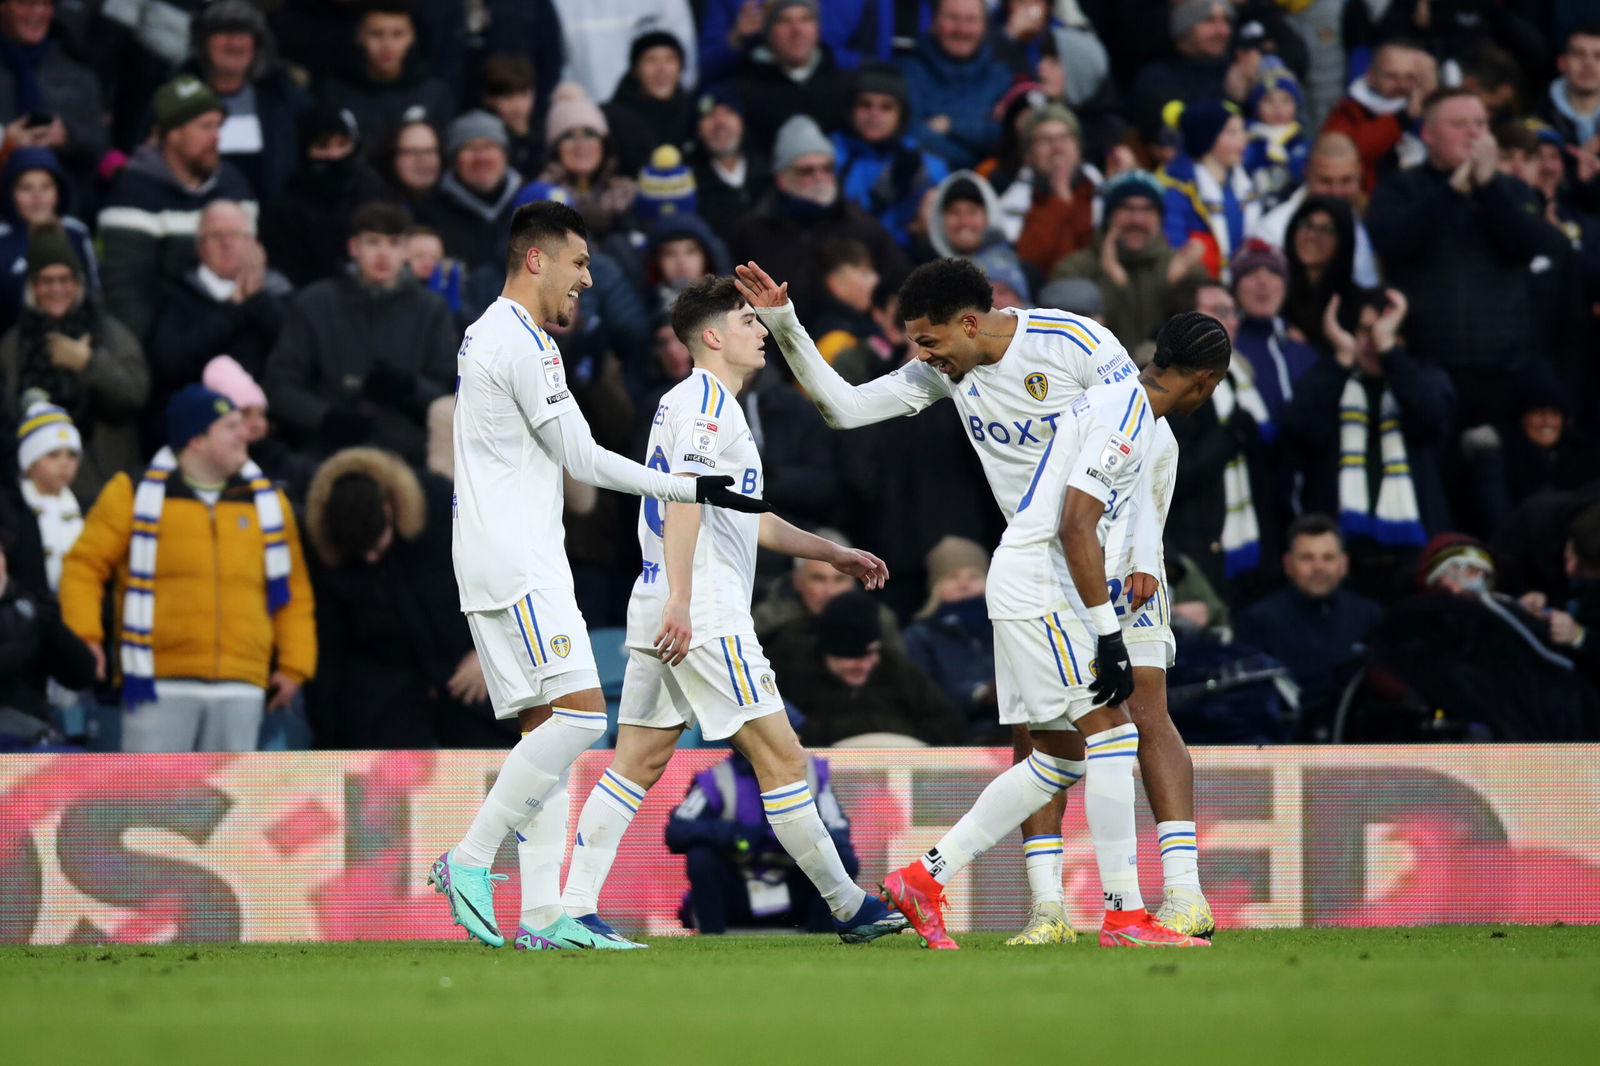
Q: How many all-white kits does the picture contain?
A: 4